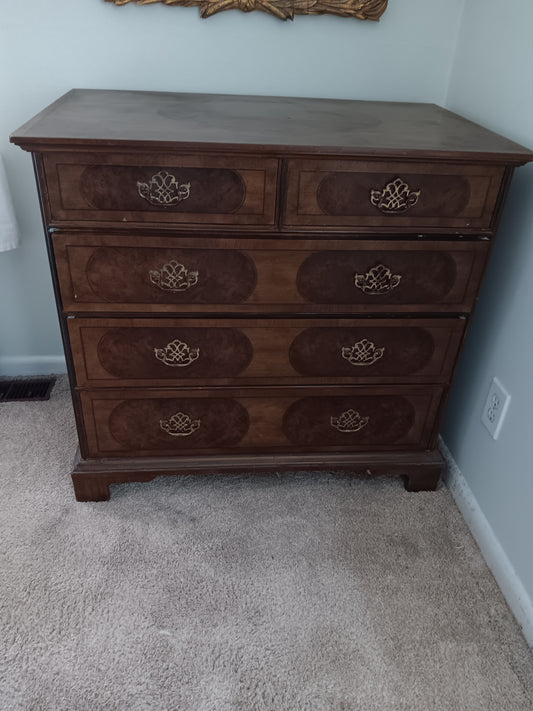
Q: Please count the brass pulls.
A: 8